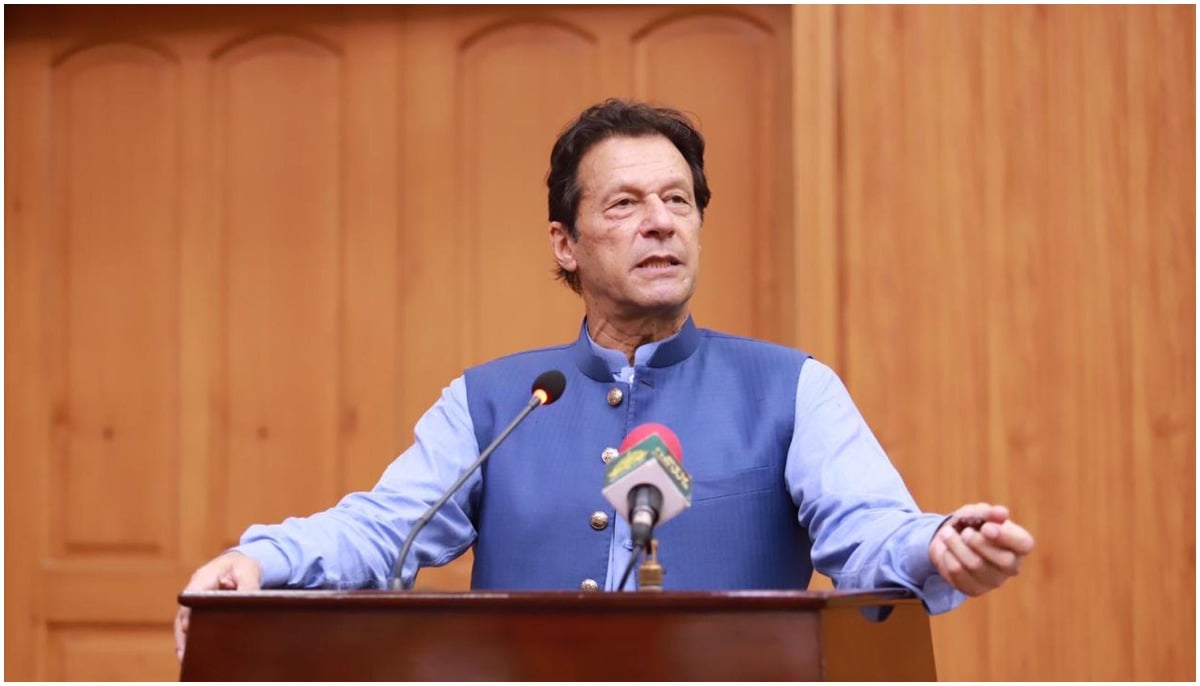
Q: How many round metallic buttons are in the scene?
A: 4